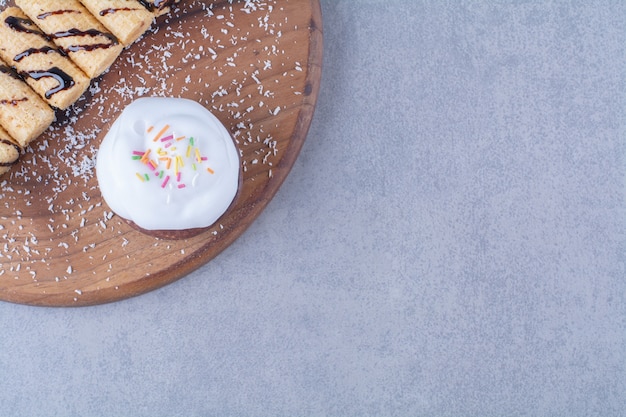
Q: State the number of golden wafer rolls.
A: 6